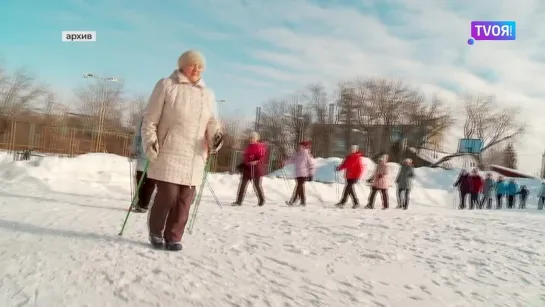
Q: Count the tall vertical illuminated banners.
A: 0